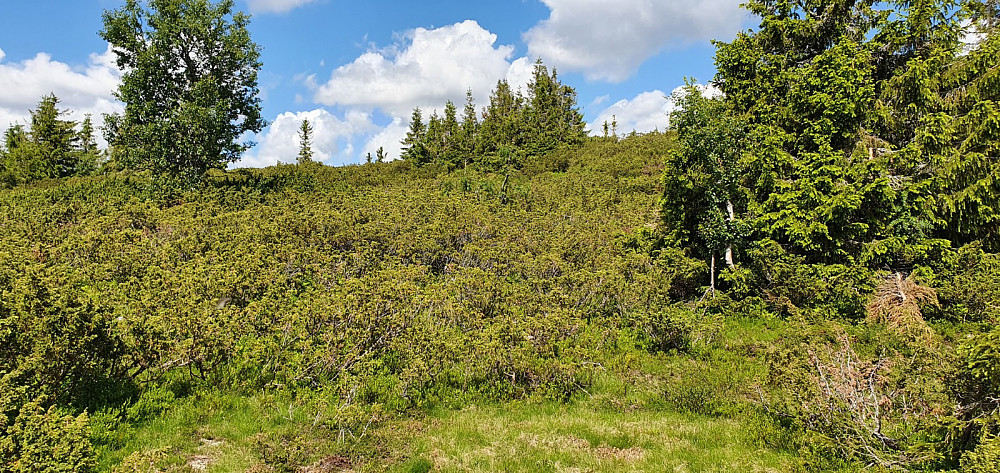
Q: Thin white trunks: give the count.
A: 2